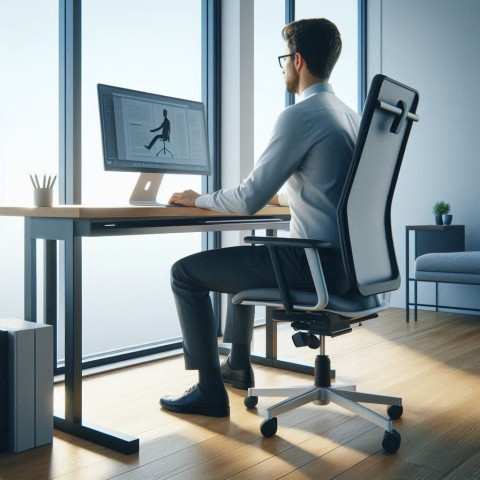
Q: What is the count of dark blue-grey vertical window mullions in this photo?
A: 4